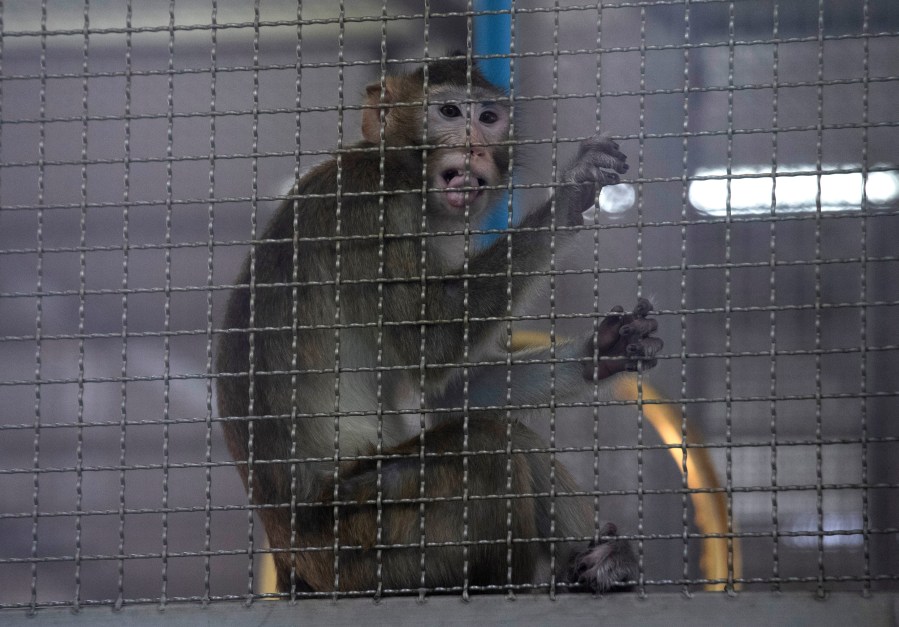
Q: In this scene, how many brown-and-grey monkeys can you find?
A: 1